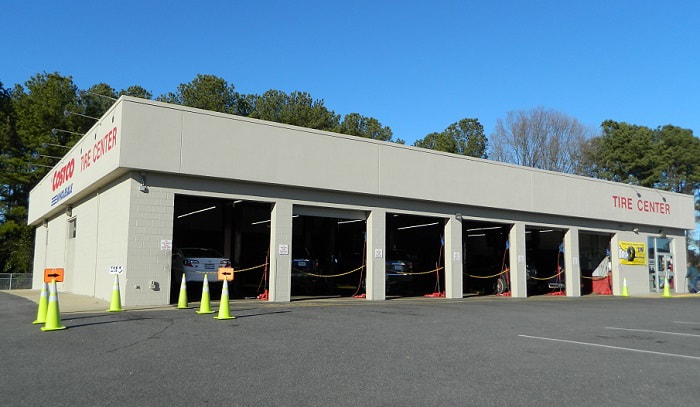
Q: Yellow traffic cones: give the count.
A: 8